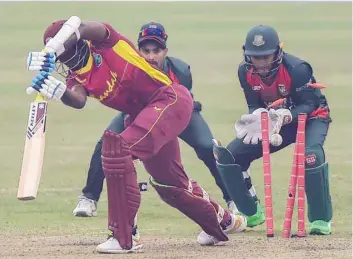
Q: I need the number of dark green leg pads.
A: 2